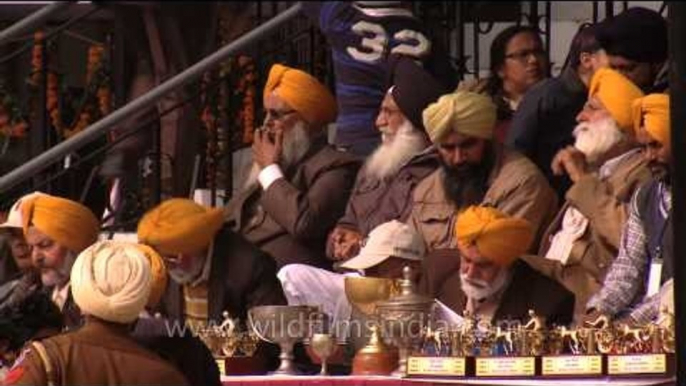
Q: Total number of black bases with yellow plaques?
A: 4